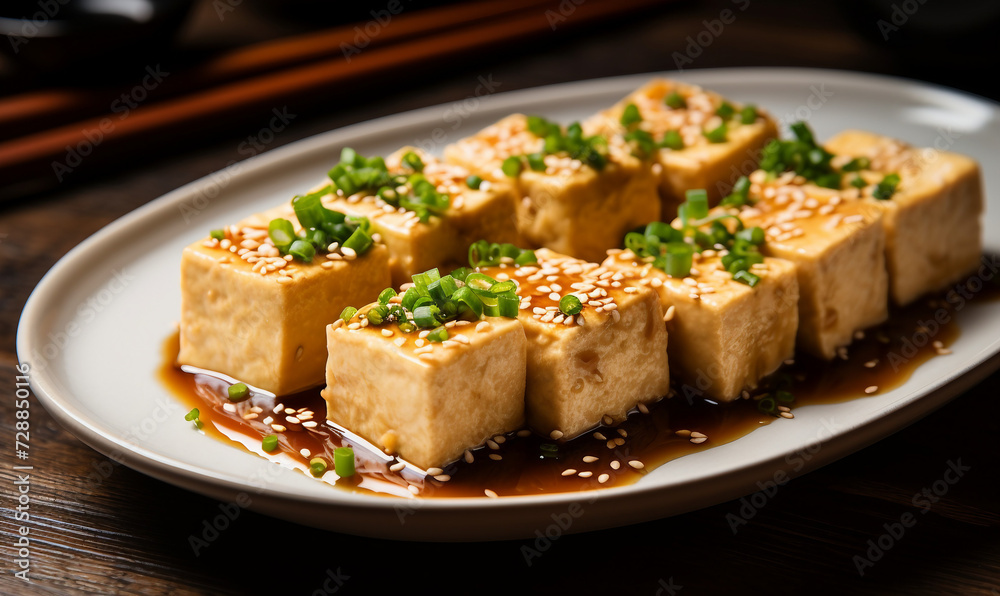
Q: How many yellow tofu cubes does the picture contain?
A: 9